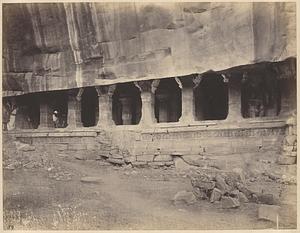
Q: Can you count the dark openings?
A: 7